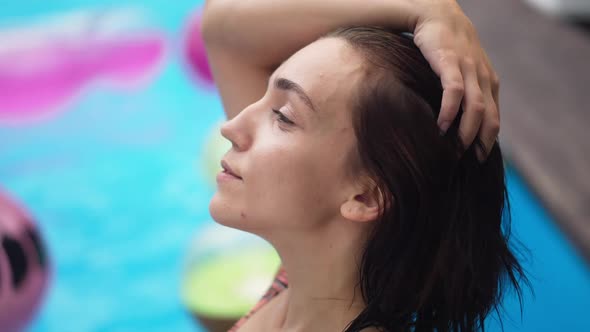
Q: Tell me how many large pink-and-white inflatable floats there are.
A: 1